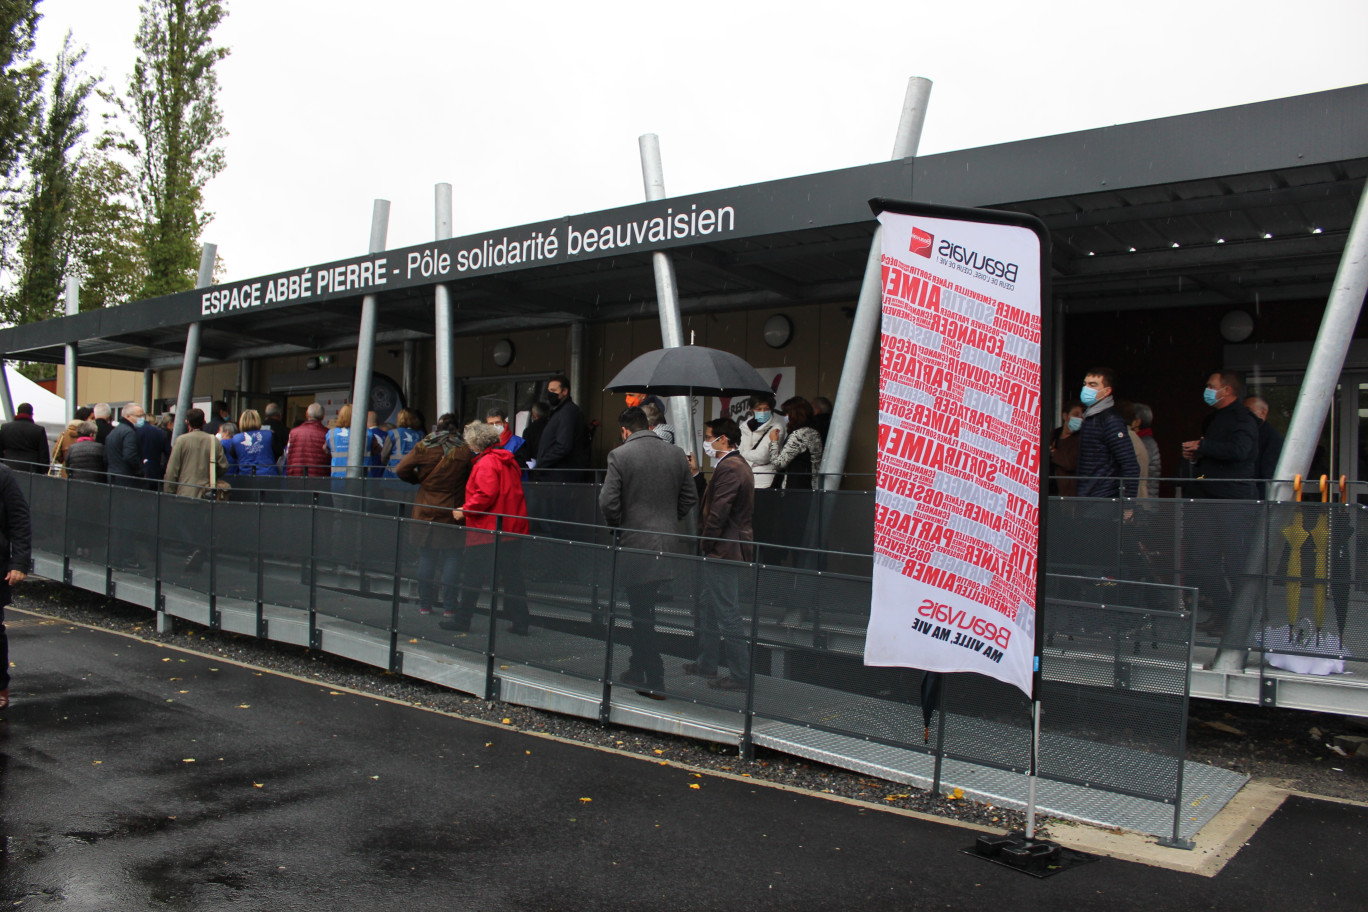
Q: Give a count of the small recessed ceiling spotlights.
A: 6